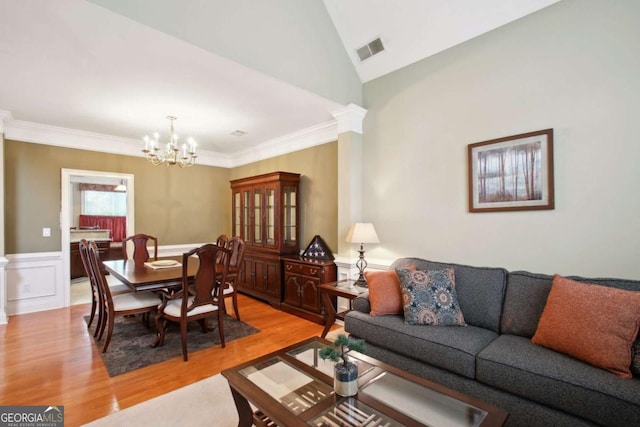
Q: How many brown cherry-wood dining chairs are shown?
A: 6